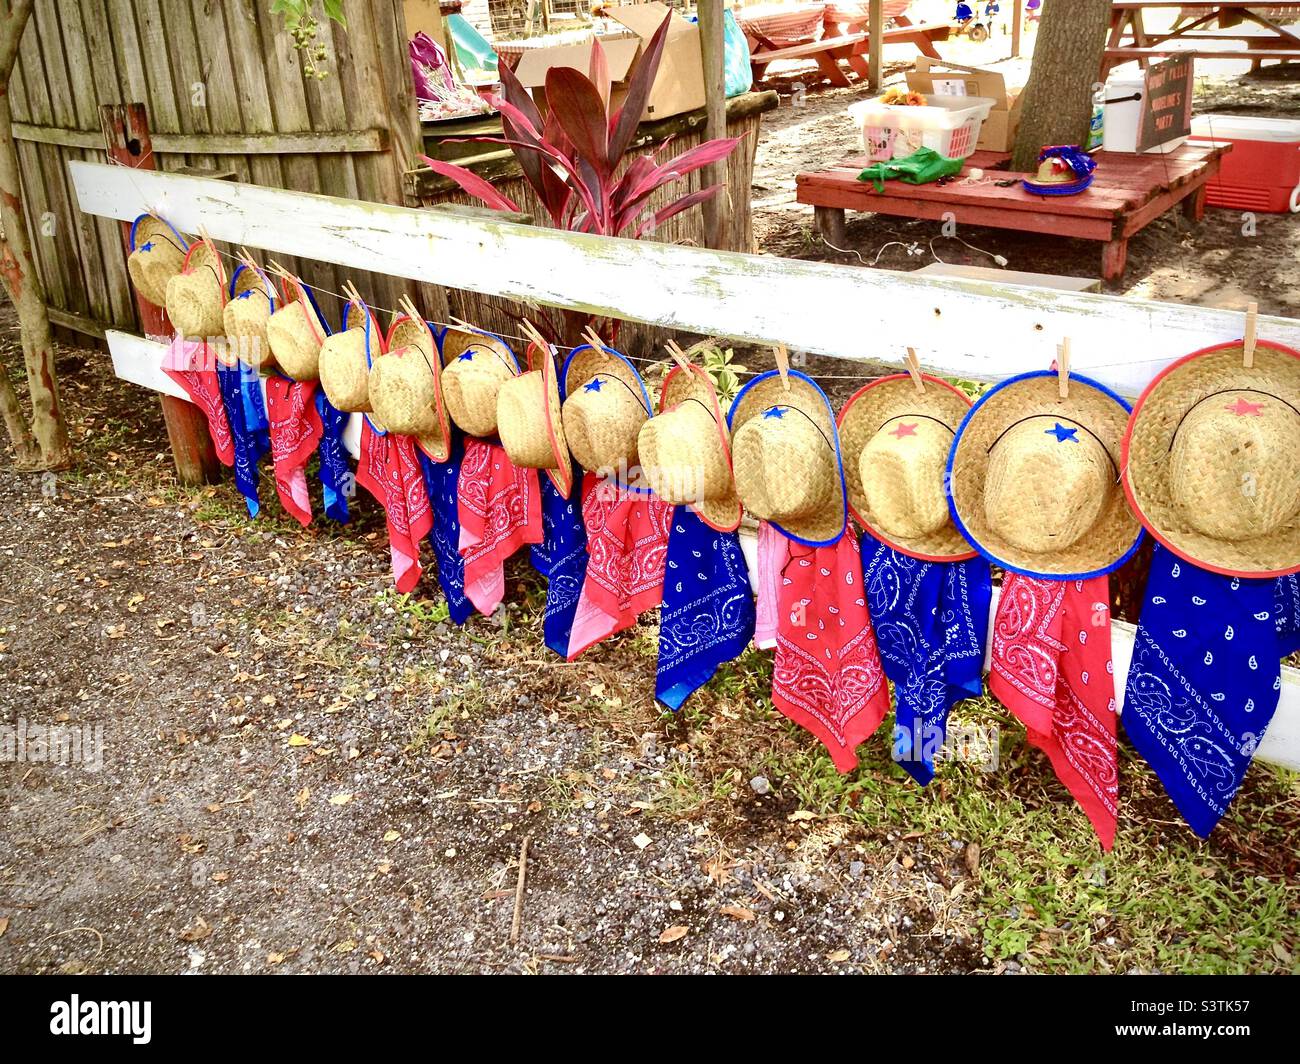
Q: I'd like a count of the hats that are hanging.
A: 14